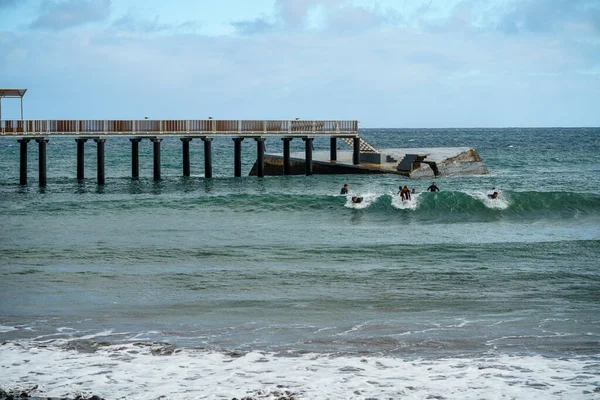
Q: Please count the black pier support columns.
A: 14